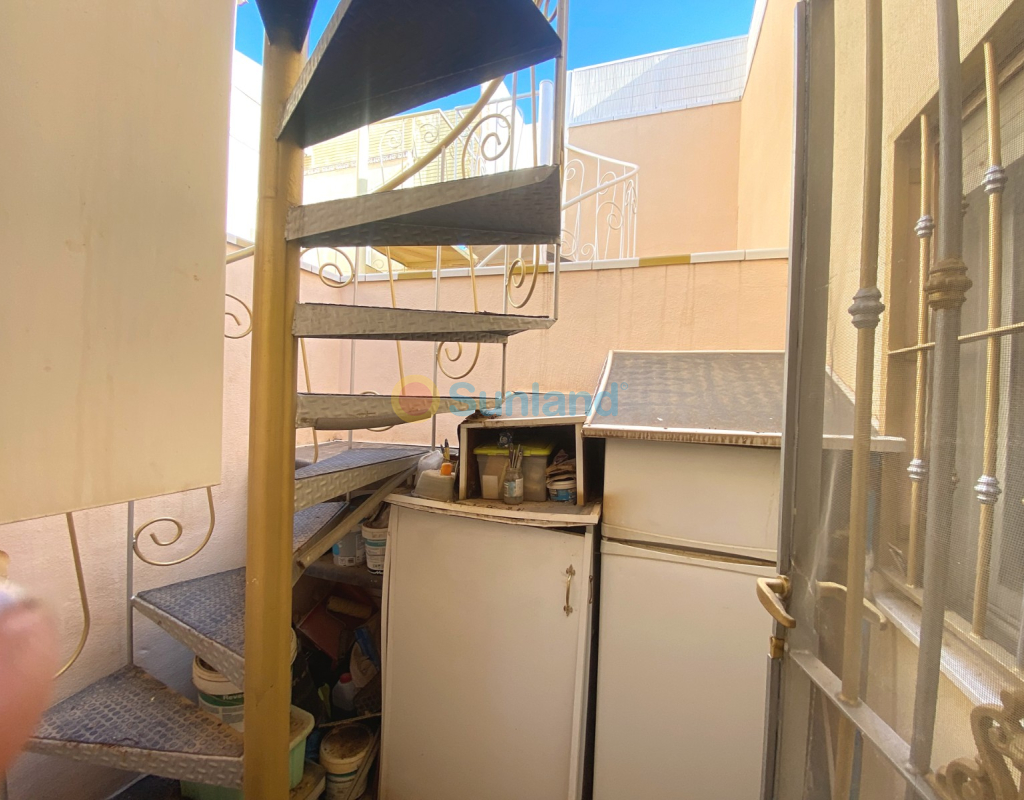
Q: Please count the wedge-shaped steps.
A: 9